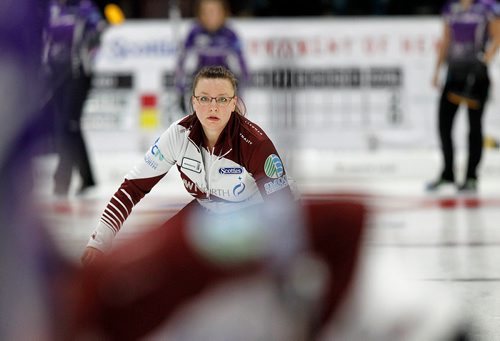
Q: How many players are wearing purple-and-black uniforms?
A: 3